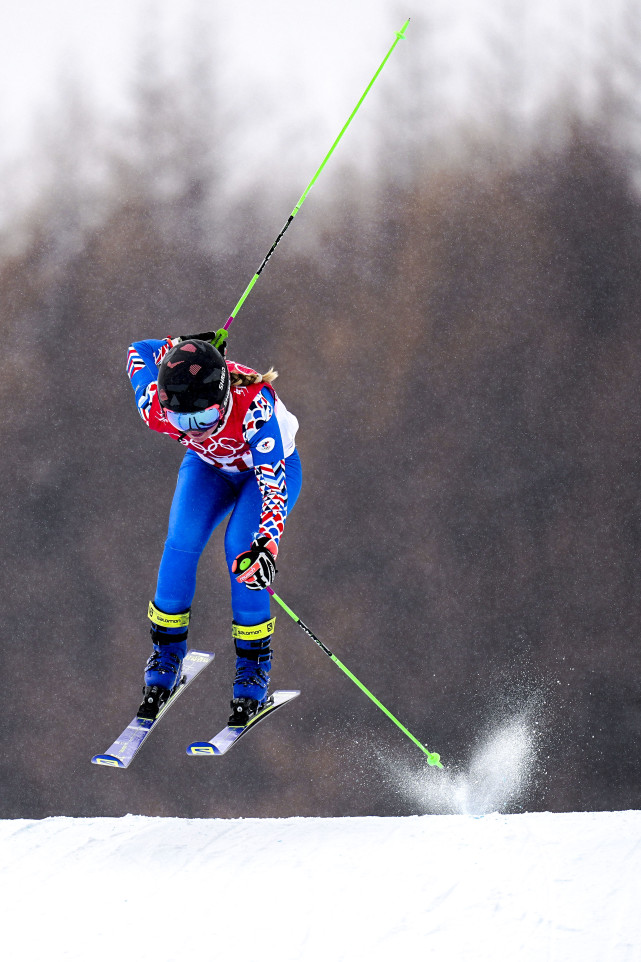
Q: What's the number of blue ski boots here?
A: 2